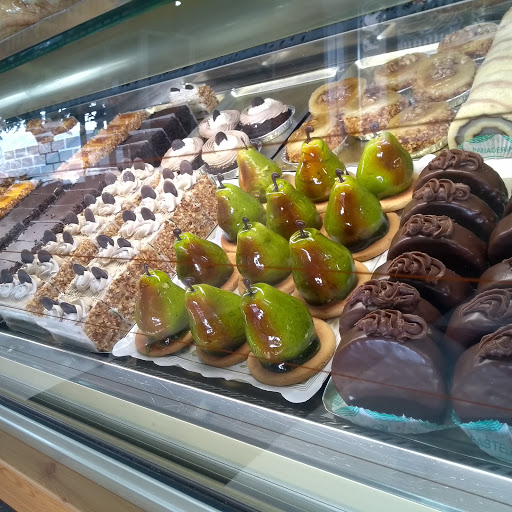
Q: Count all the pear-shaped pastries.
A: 12